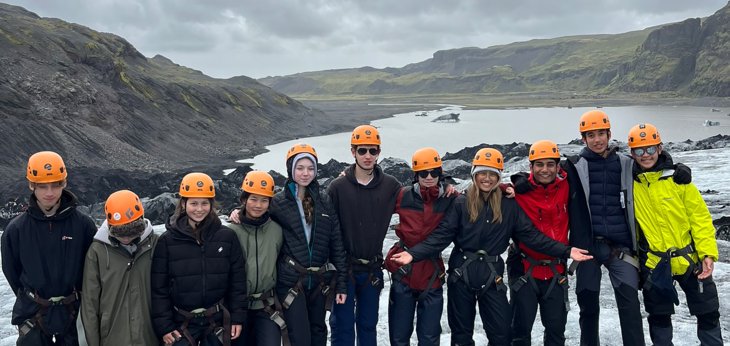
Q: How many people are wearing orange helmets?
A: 11